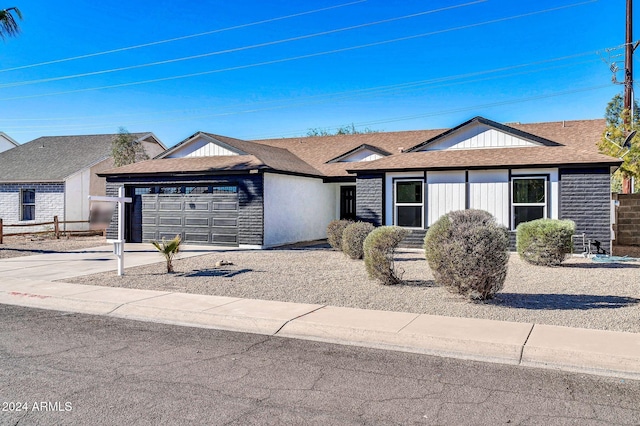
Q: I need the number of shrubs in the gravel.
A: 5